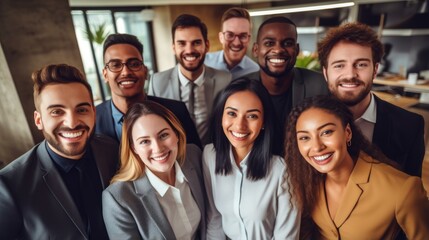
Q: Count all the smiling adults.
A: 9